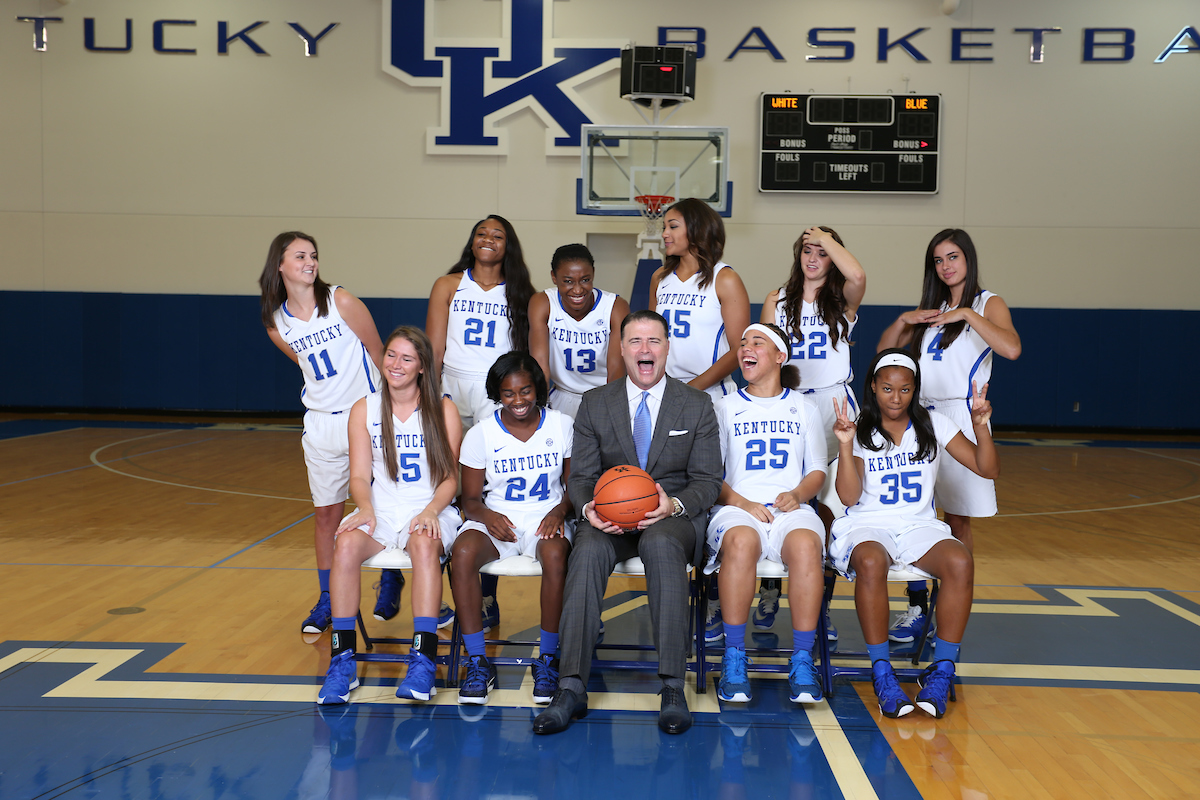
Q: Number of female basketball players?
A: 10